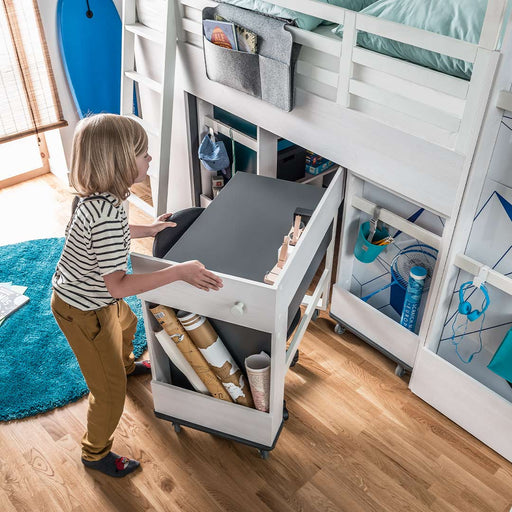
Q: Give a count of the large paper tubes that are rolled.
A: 4